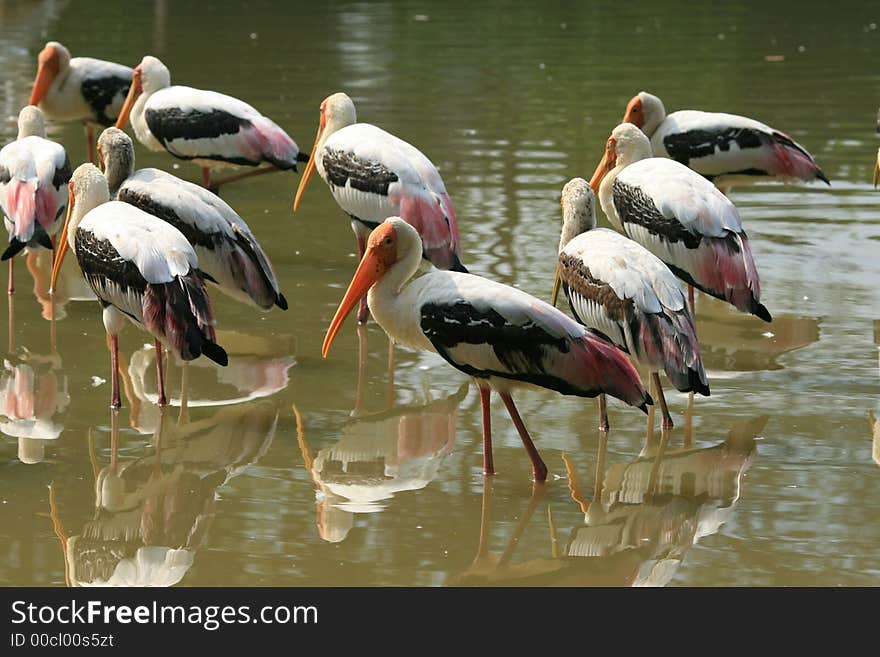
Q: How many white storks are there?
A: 10